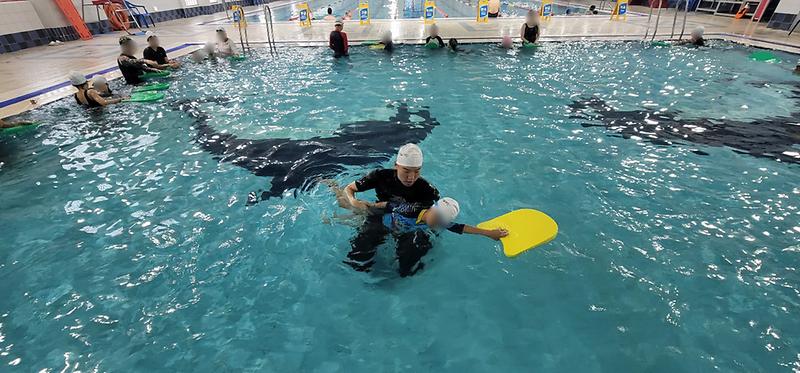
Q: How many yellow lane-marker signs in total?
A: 7